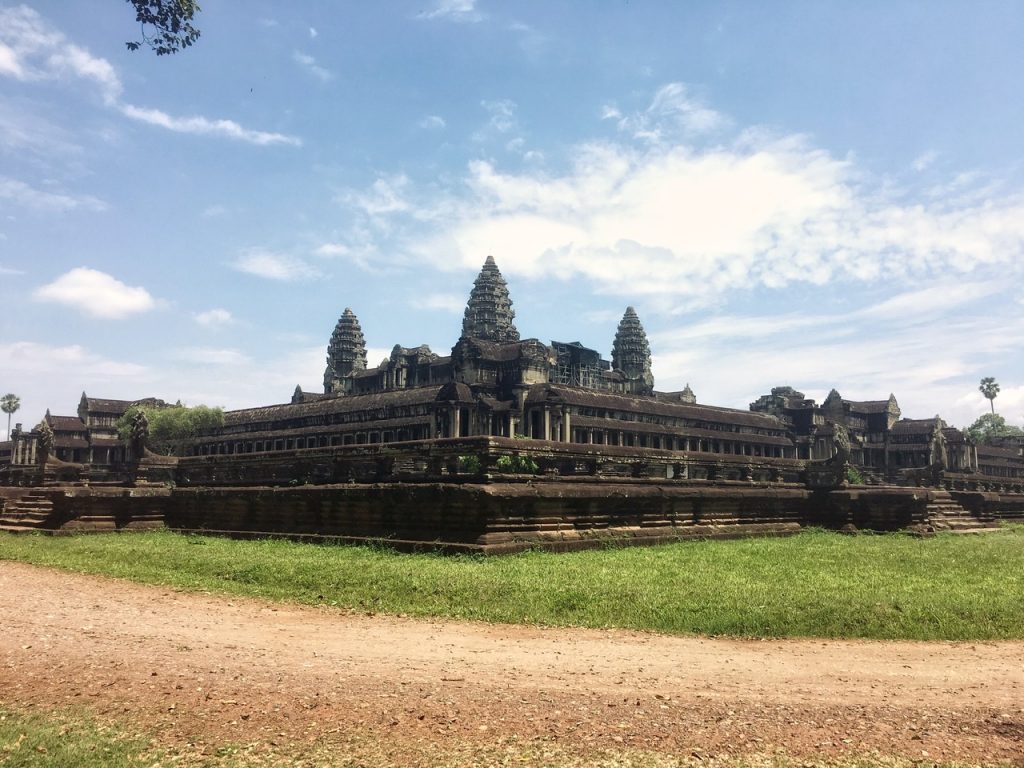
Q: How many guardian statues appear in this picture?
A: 4